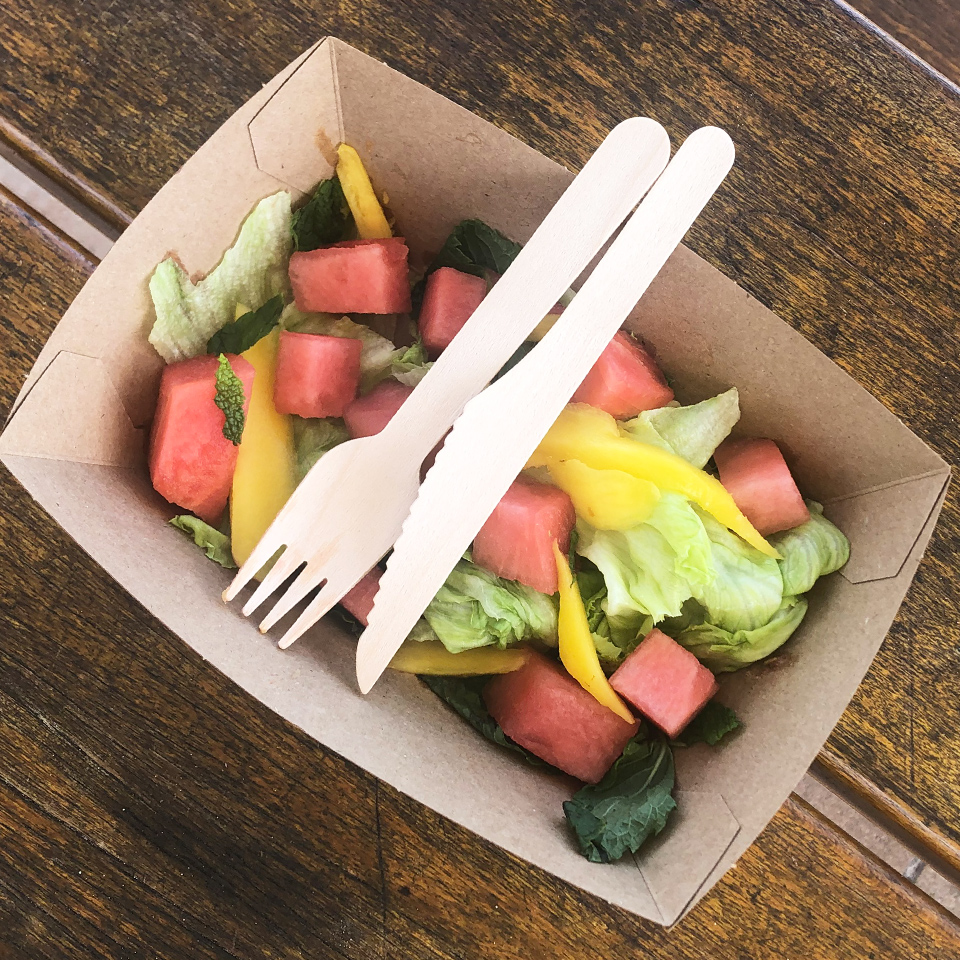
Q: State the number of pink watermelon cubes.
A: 11